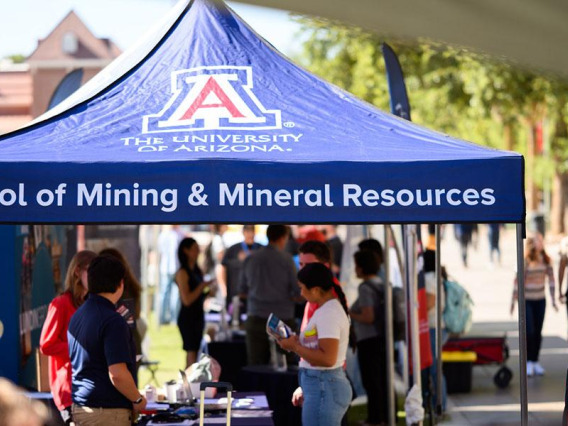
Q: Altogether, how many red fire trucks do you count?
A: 0